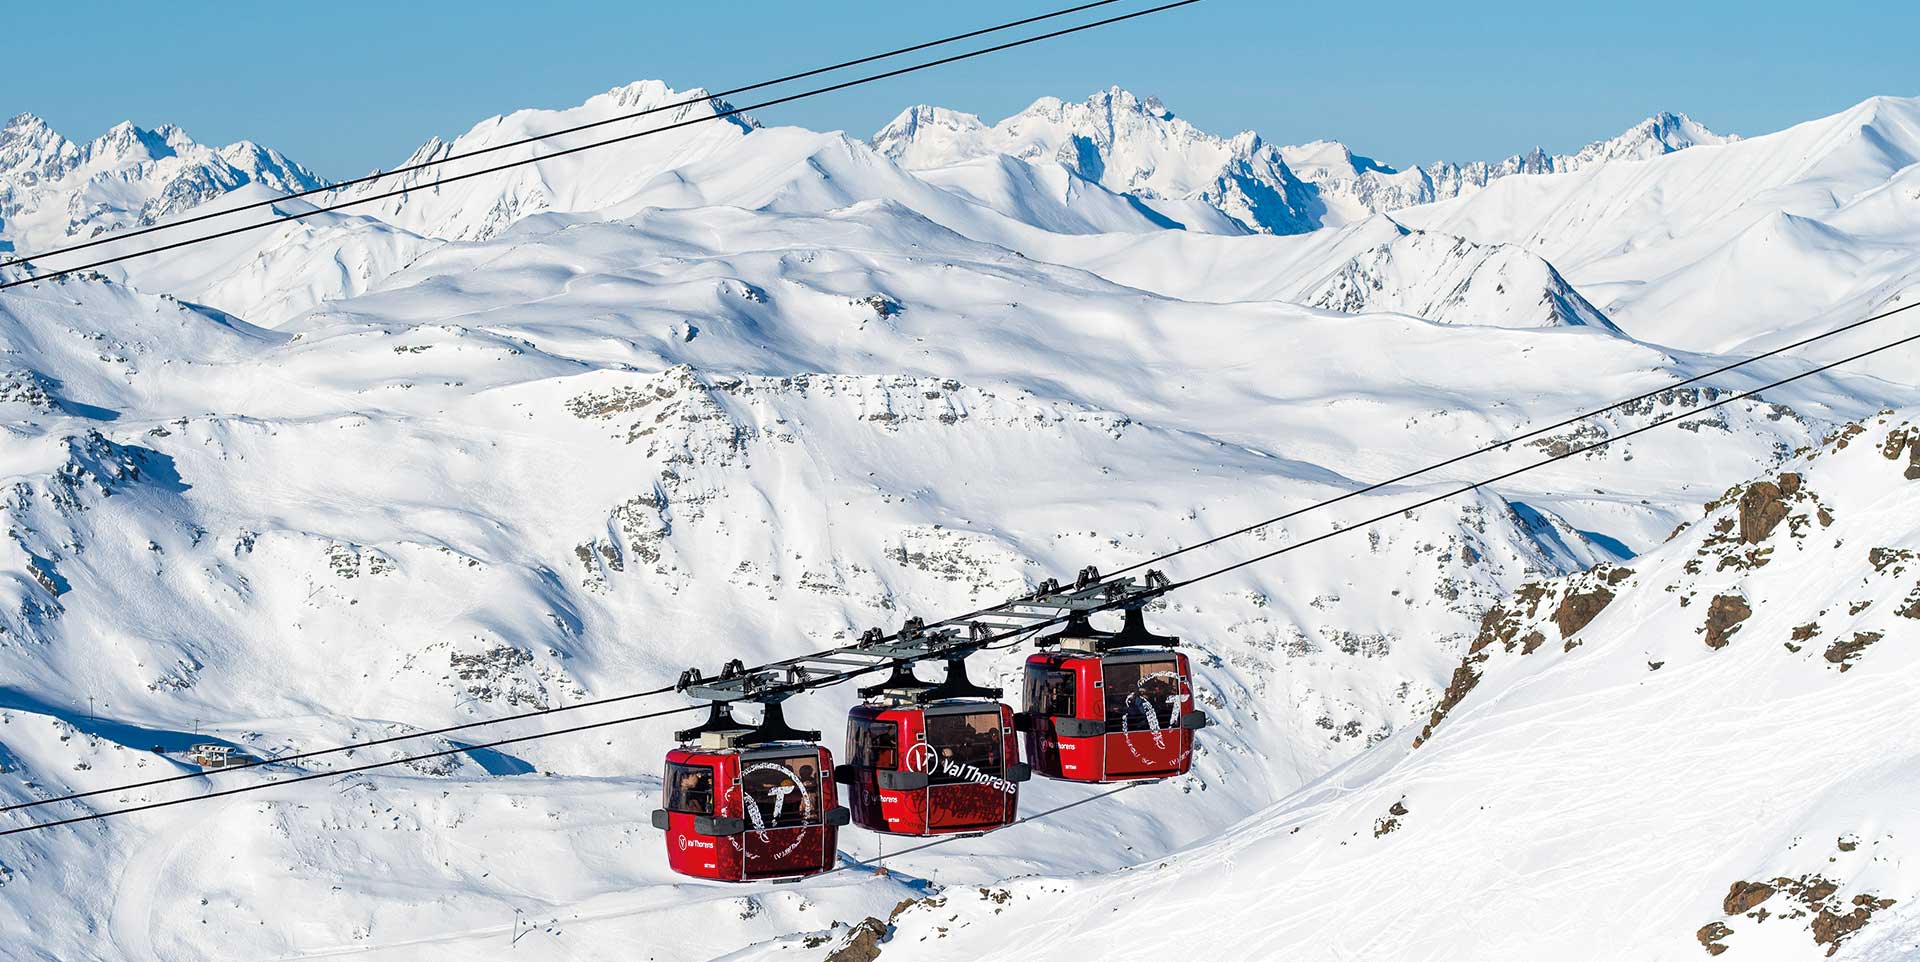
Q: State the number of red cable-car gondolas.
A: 3